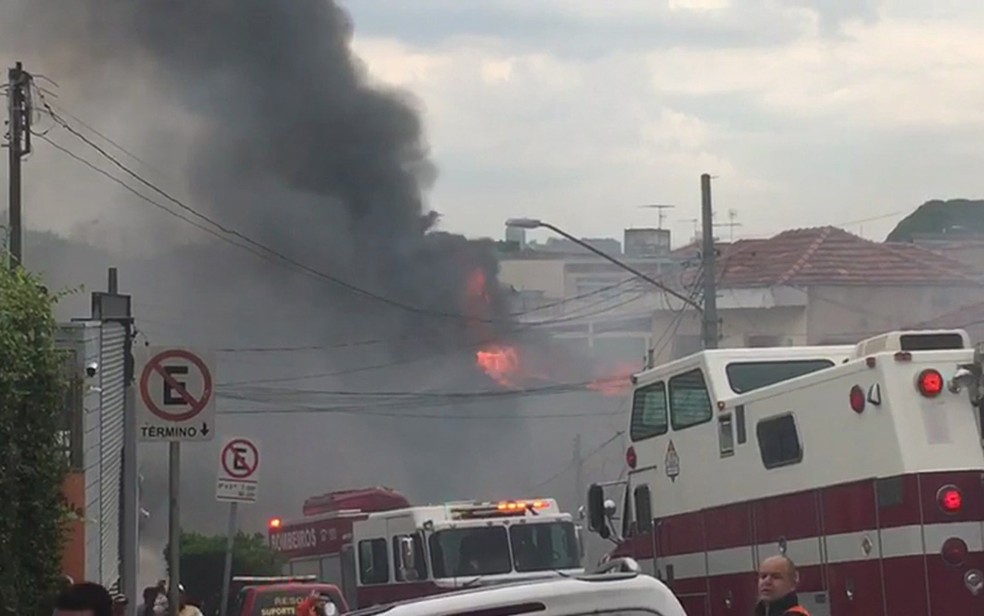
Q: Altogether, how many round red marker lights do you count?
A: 5